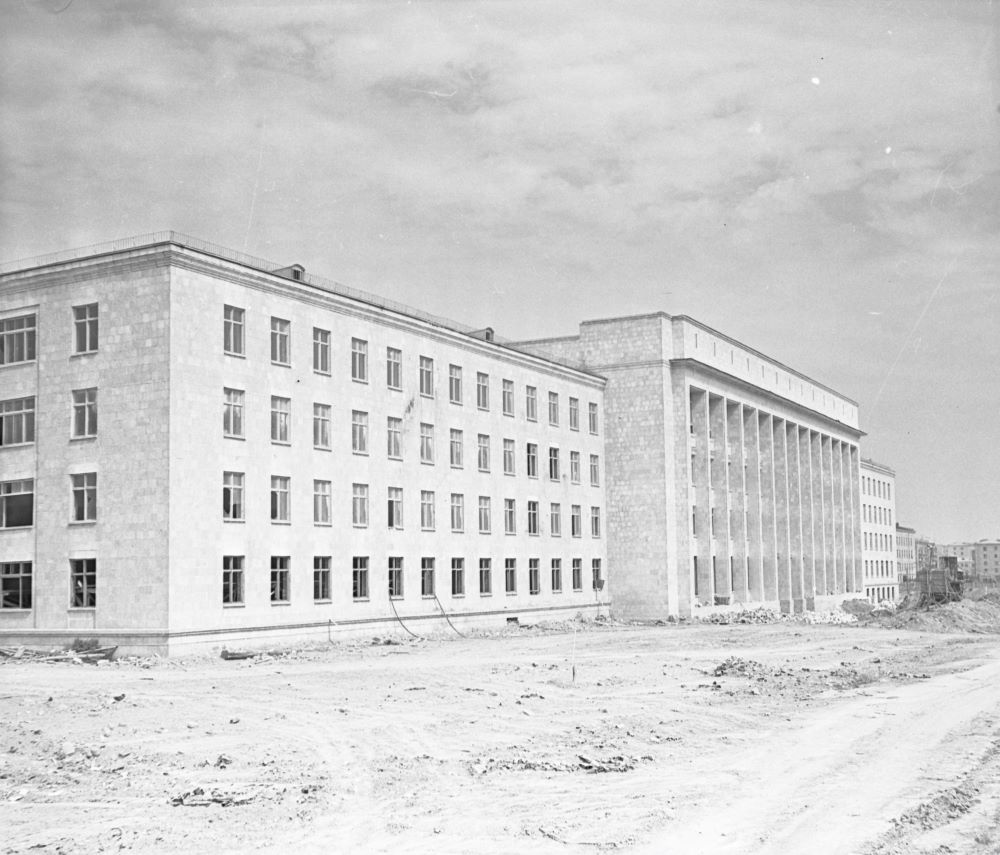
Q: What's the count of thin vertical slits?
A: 13